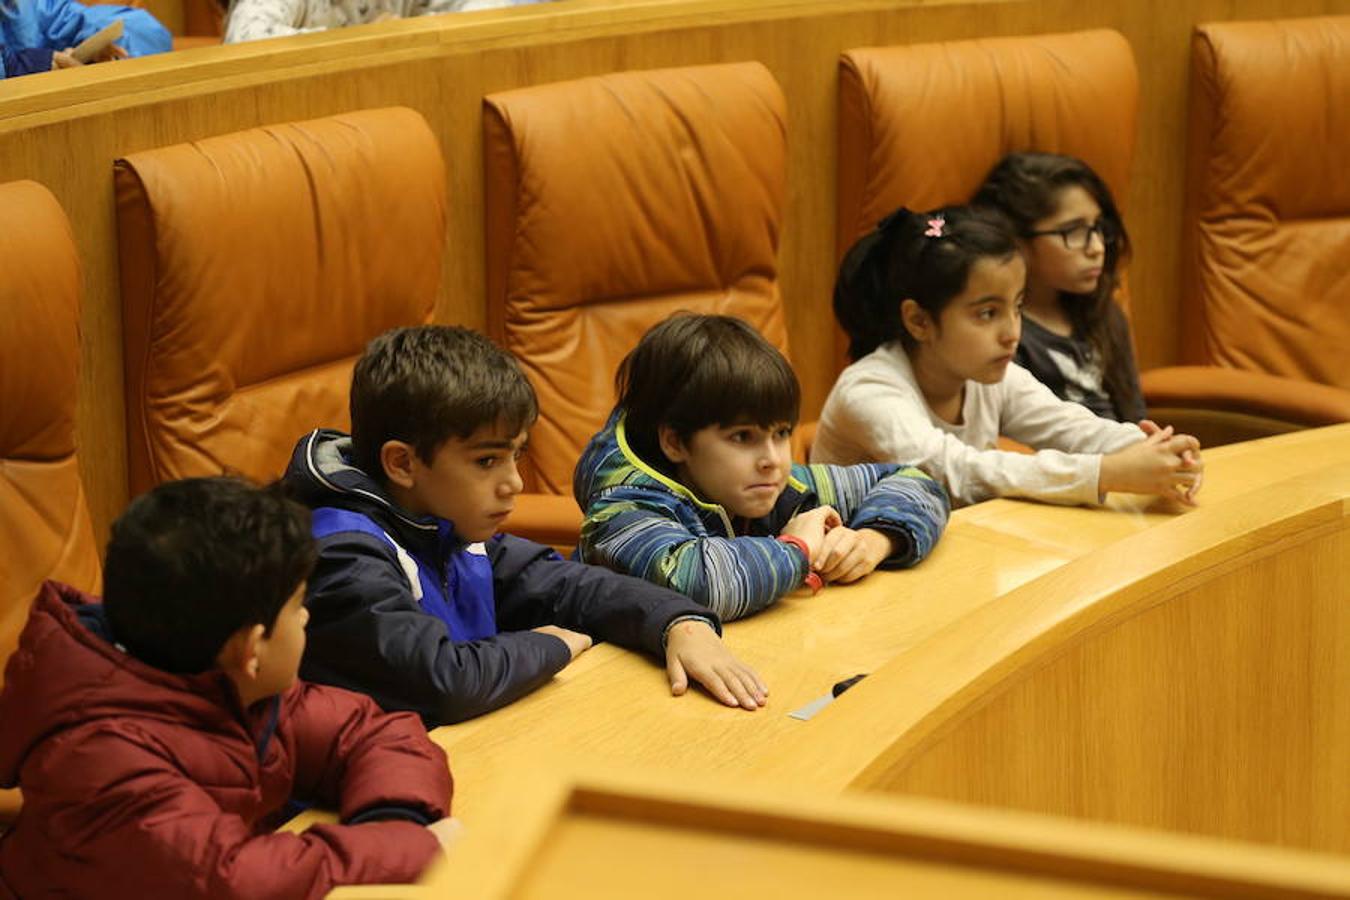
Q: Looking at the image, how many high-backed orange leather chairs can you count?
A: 5